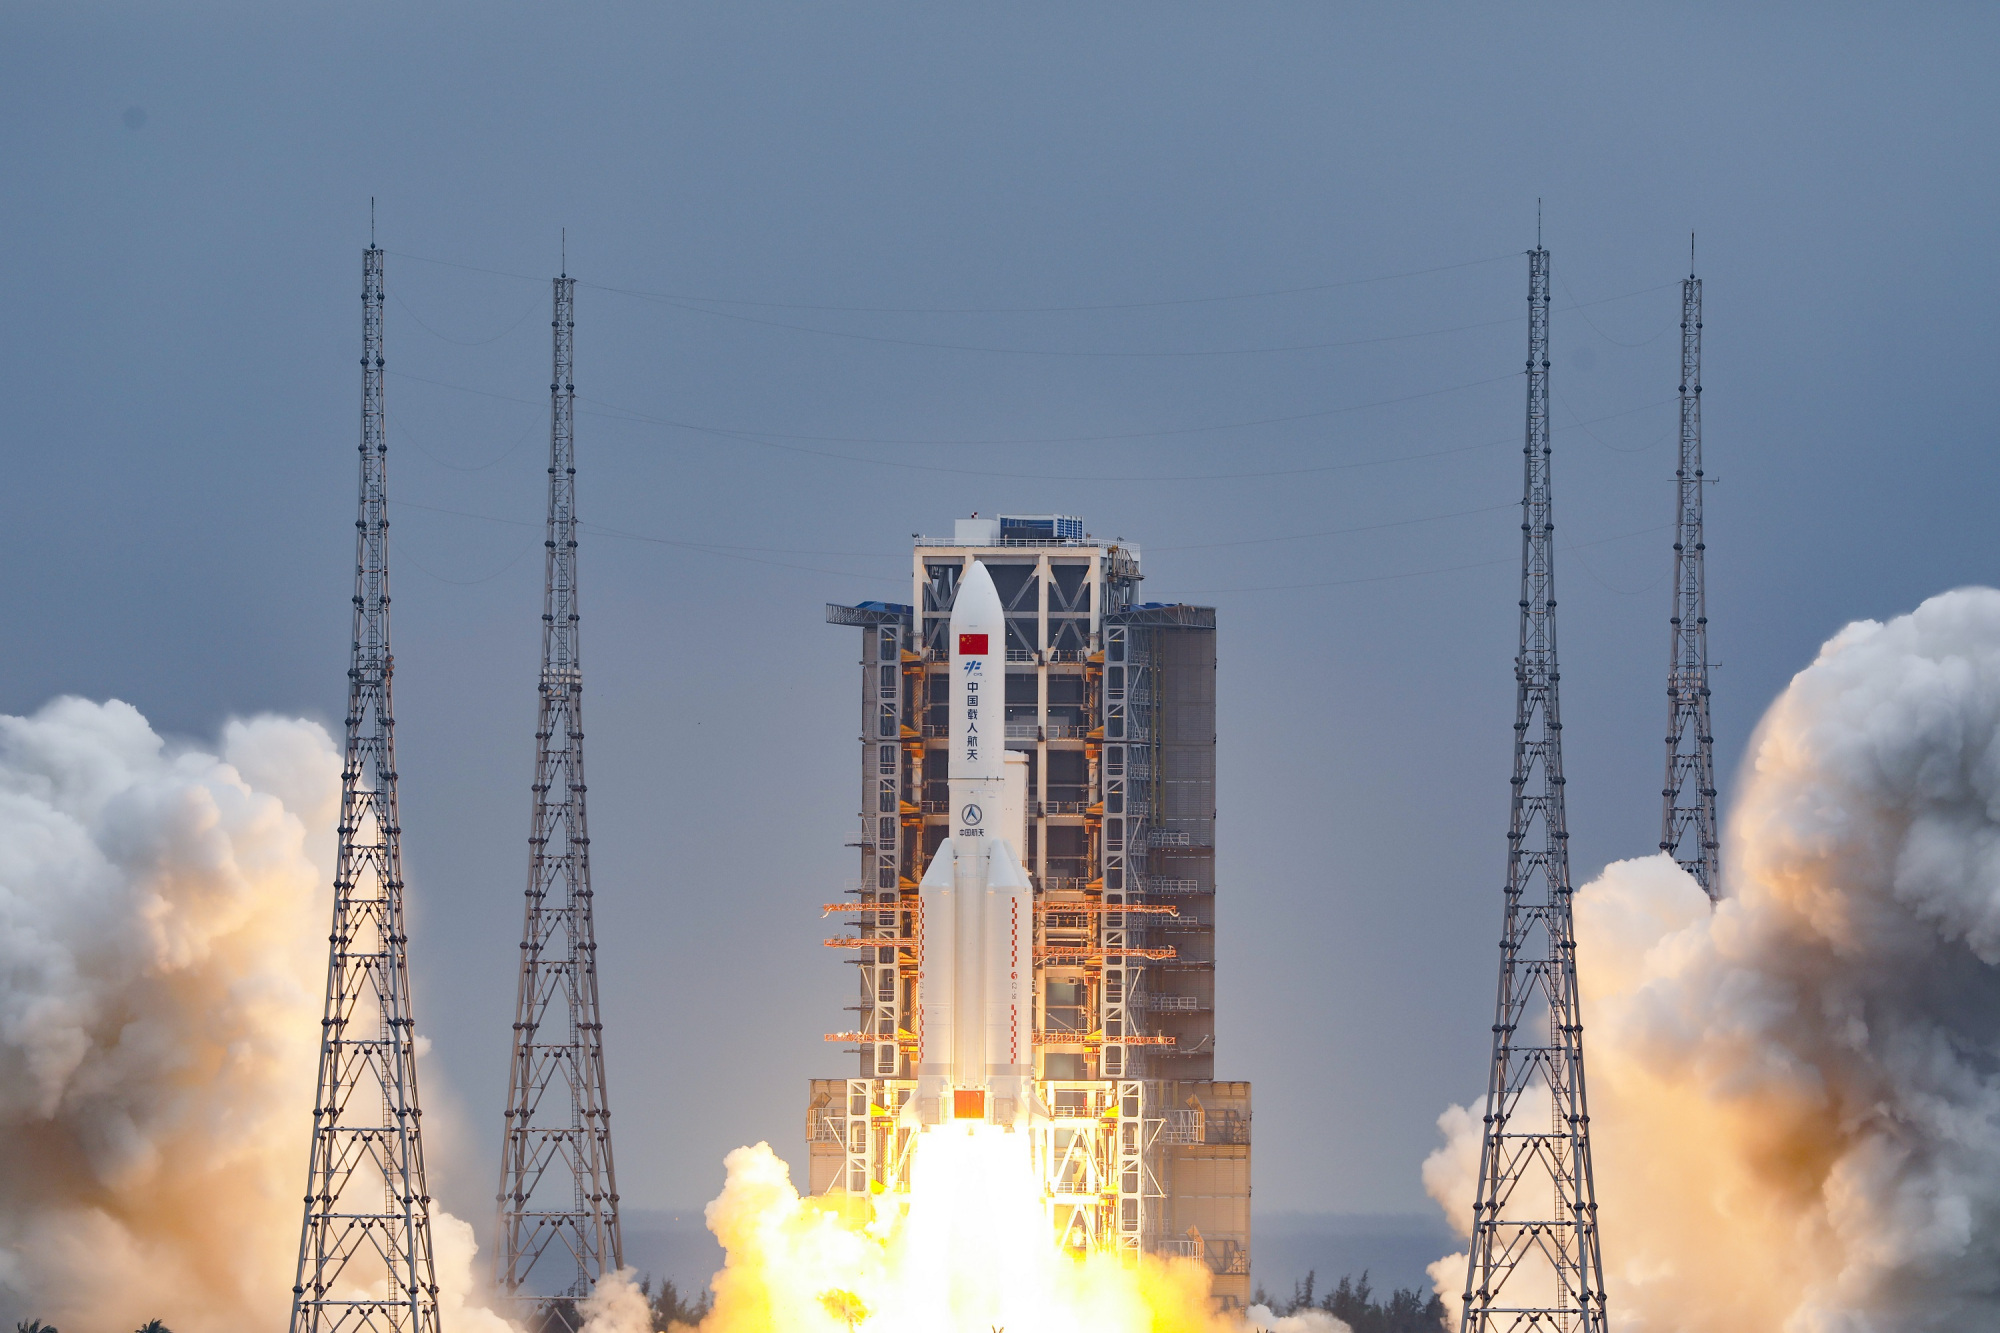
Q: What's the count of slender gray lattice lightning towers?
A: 4